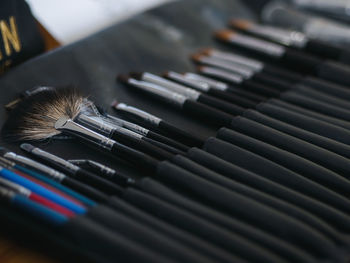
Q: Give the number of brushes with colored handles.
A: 5